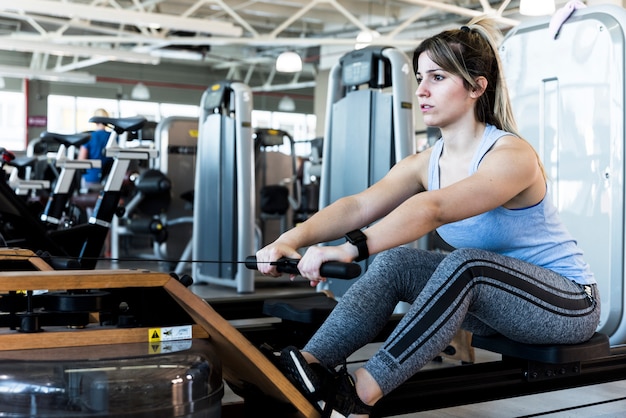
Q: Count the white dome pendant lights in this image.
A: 5